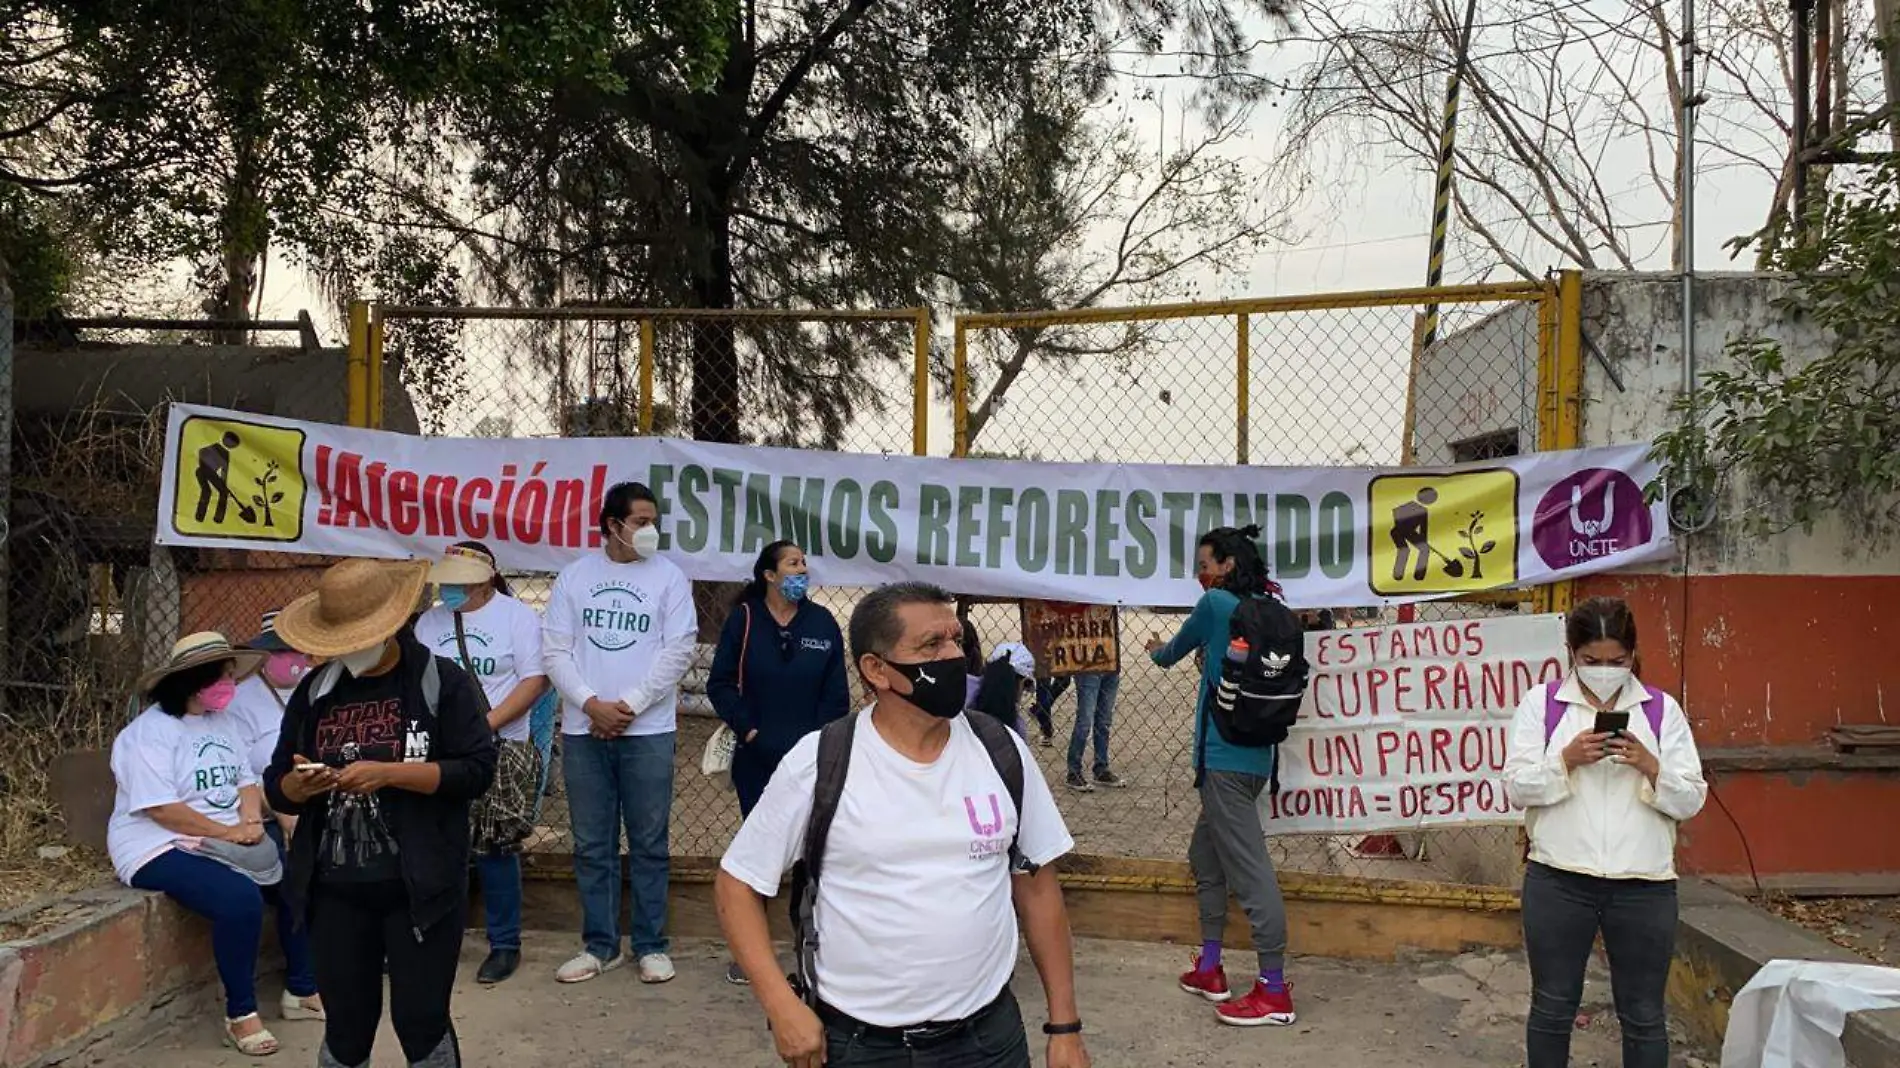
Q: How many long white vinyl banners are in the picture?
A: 1